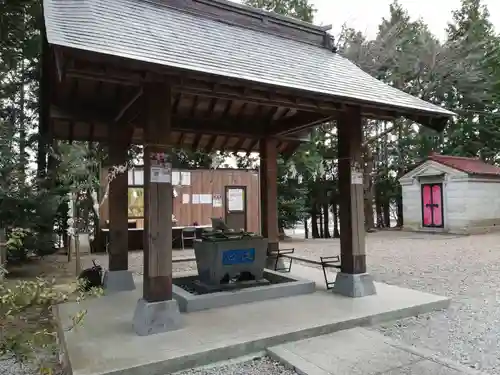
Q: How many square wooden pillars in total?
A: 4